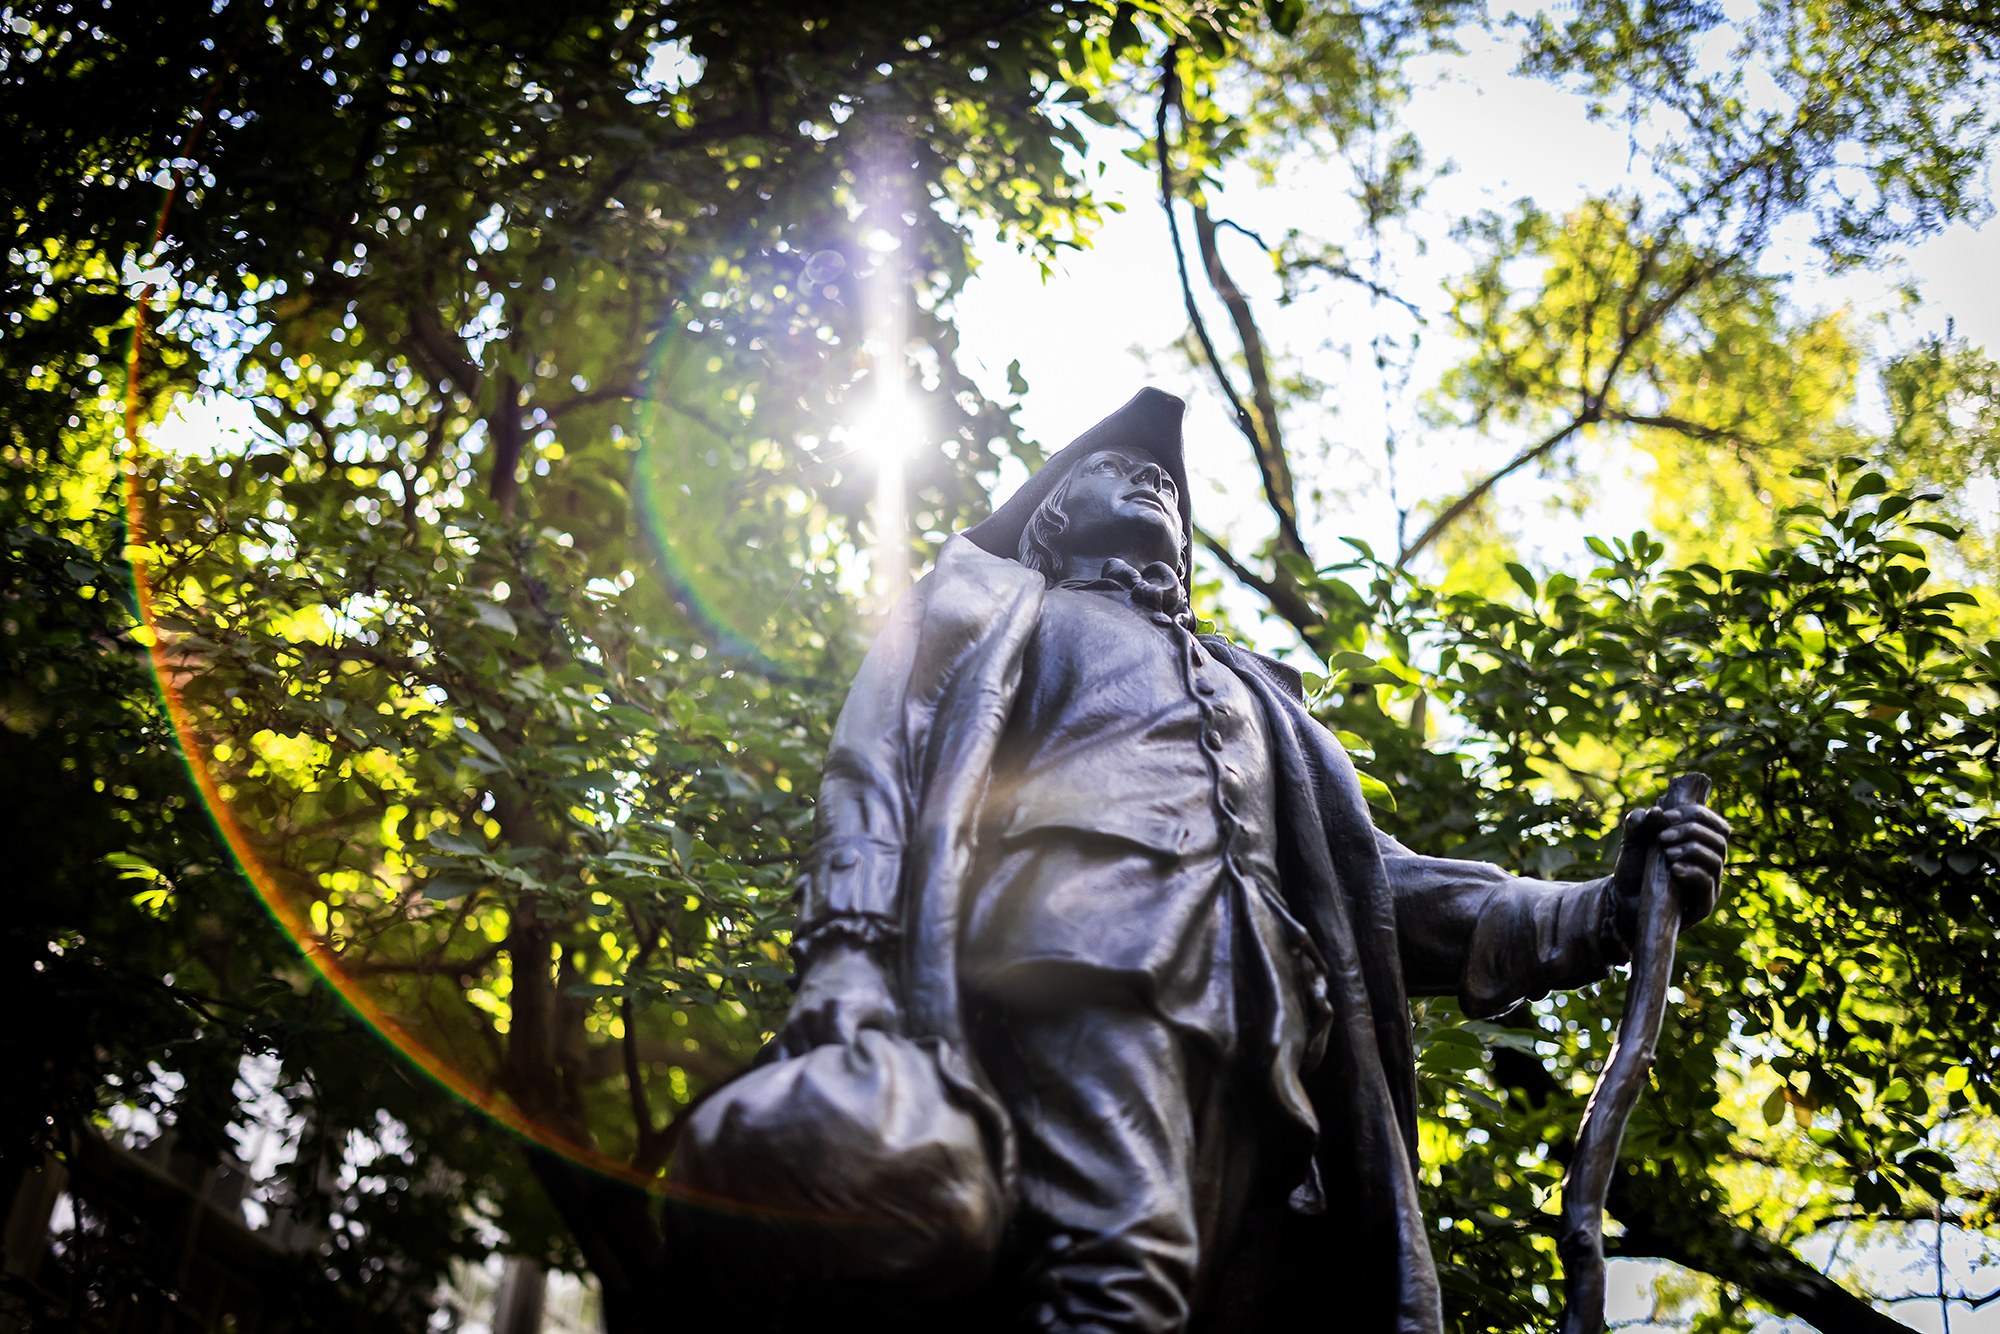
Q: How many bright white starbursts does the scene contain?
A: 1